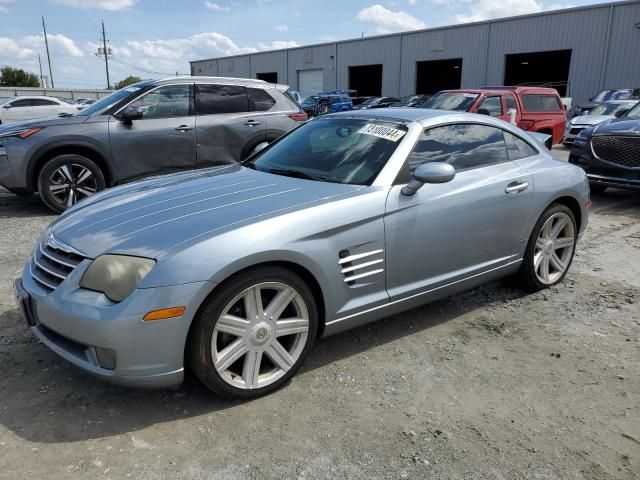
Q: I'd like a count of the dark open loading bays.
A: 4